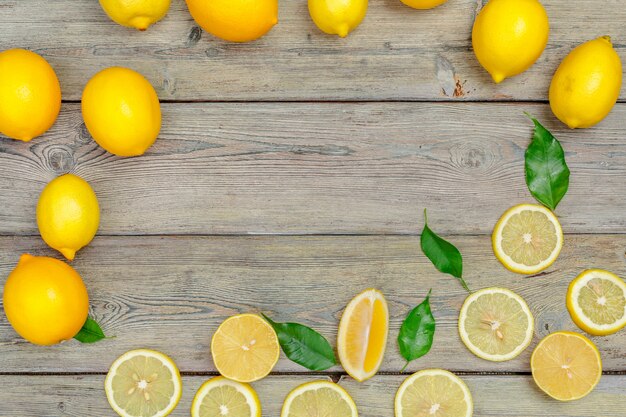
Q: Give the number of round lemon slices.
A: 9